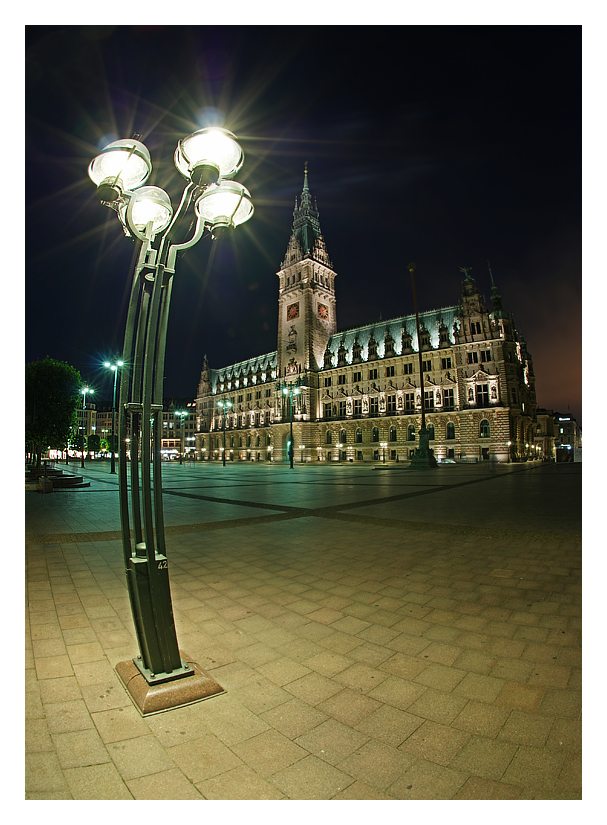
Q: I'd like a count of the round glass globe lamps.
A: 4